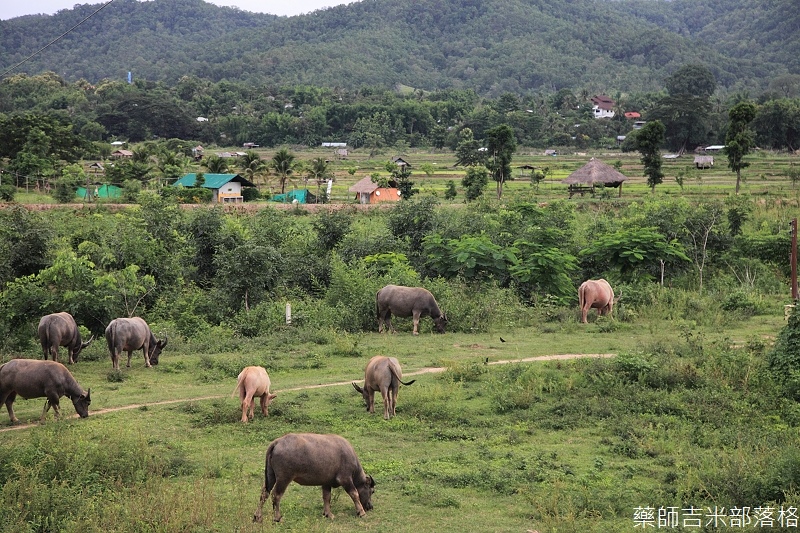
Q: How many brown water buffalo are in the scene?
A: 6